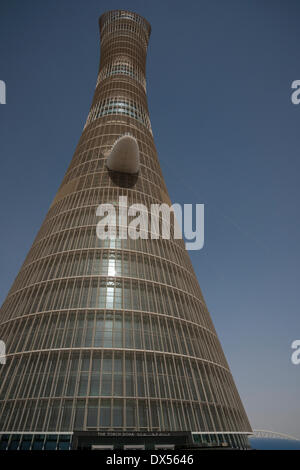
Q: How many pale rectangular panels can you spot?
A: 3